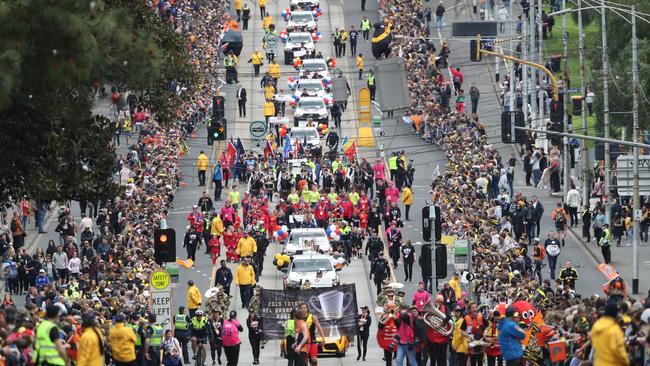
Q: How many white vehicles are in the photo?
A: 9